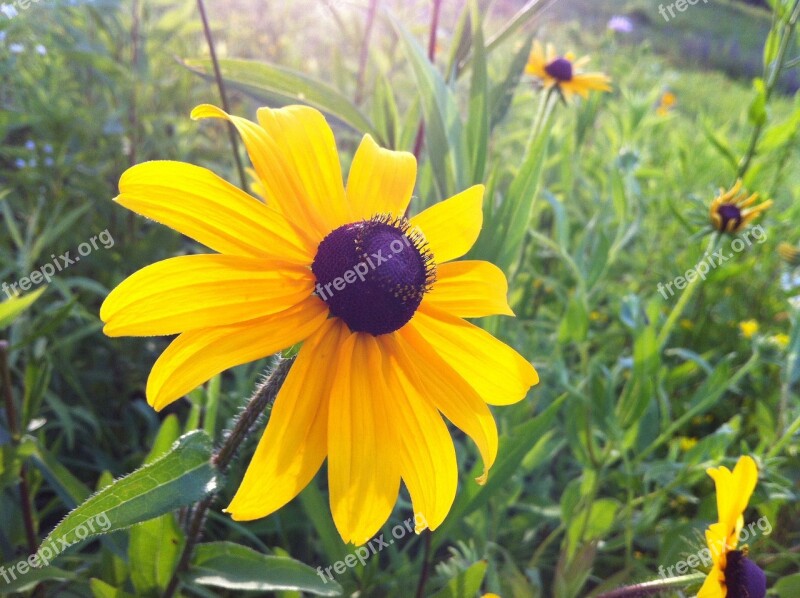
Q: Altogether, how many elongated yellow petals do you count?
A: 13